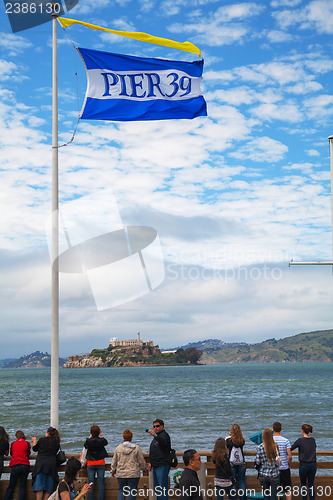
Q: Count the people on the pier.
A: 13